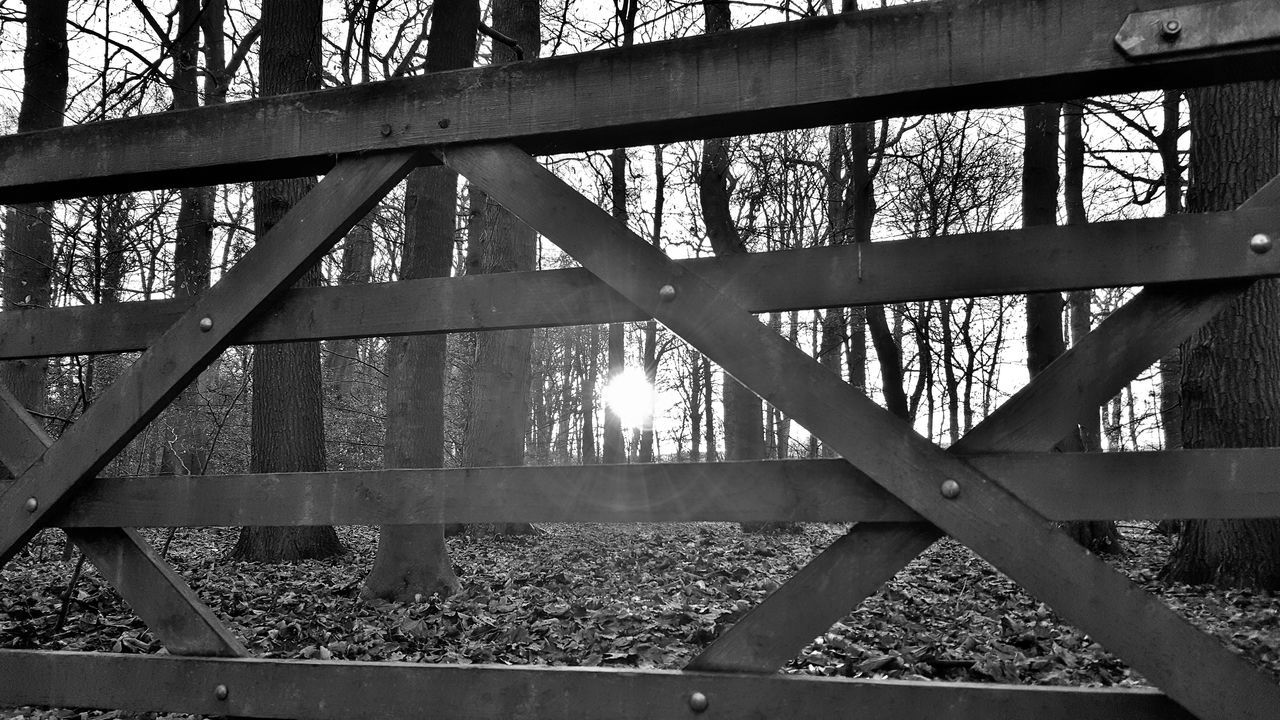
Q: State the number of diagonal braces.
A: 4